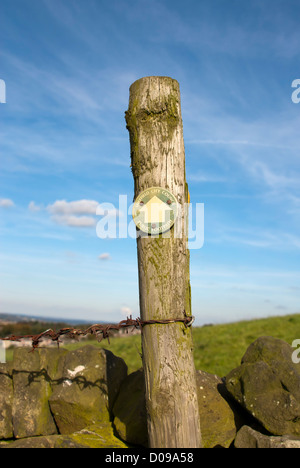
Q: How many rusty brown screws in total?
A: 3